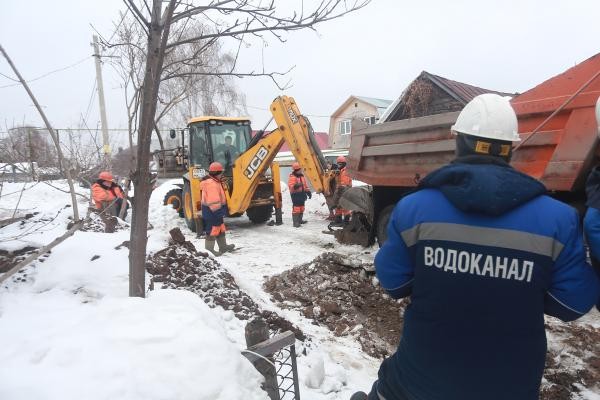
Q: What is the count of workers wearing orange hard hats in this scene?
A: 4